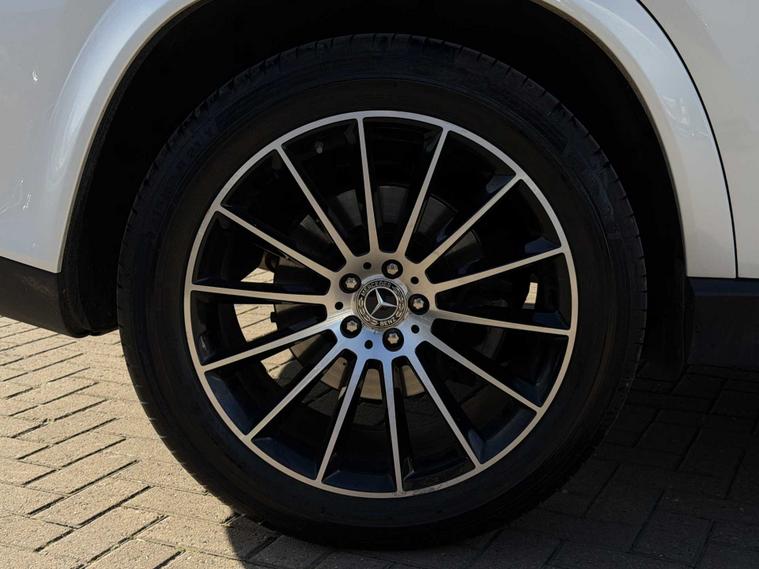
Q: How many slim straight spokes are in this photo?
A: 14